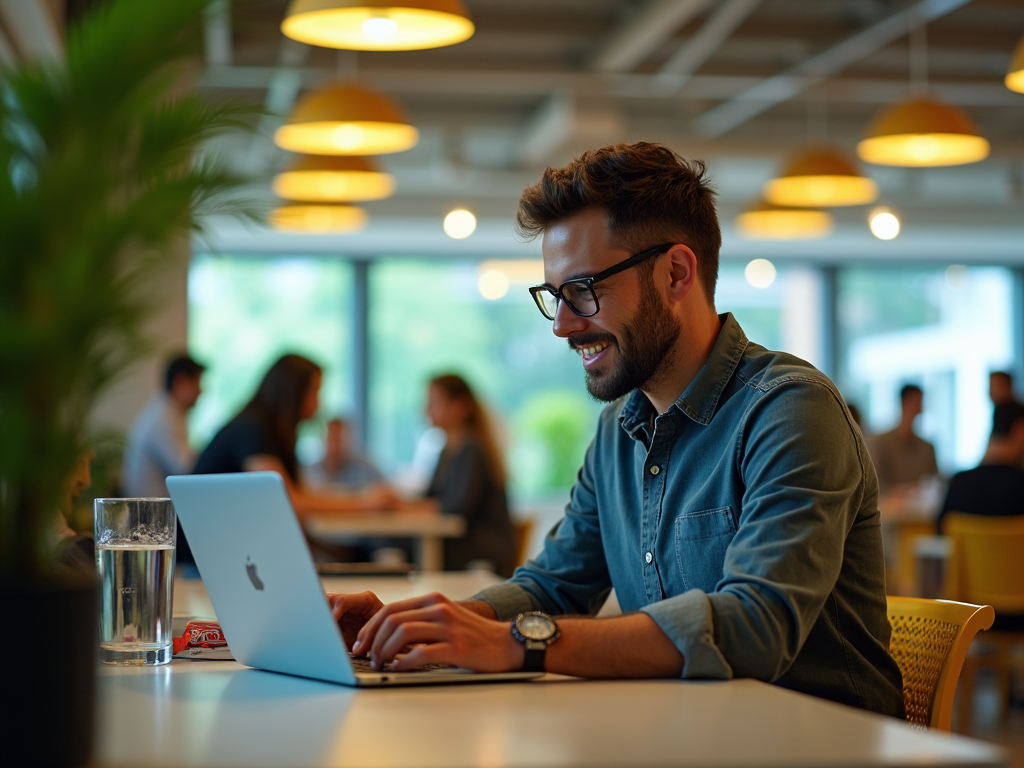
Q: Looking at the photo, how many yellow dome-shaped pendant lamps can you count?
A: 8